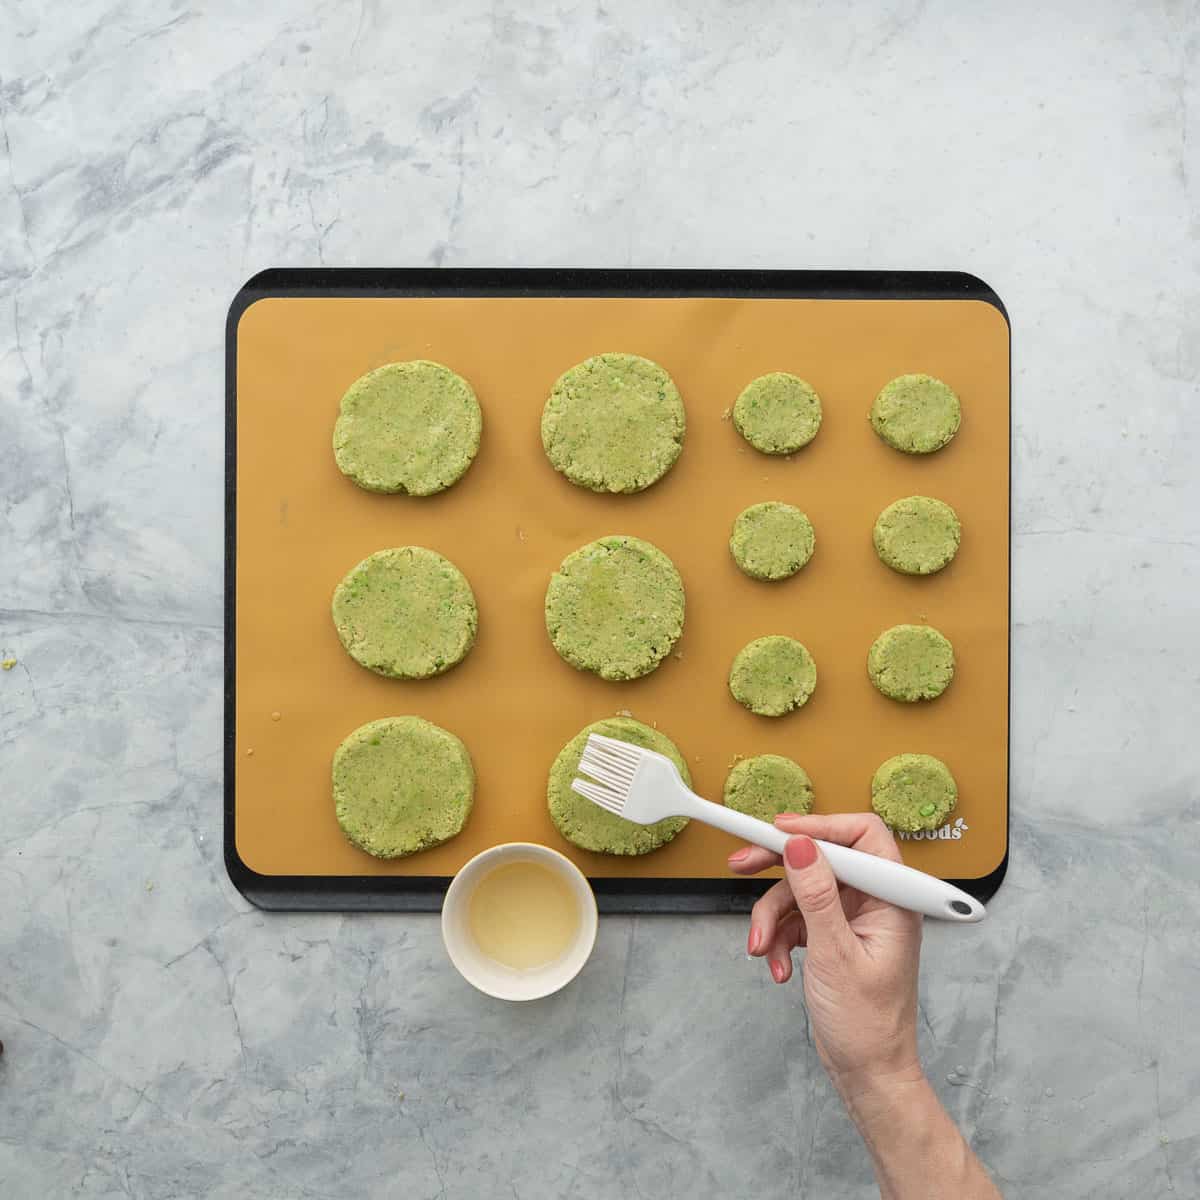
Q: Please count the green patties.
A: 14